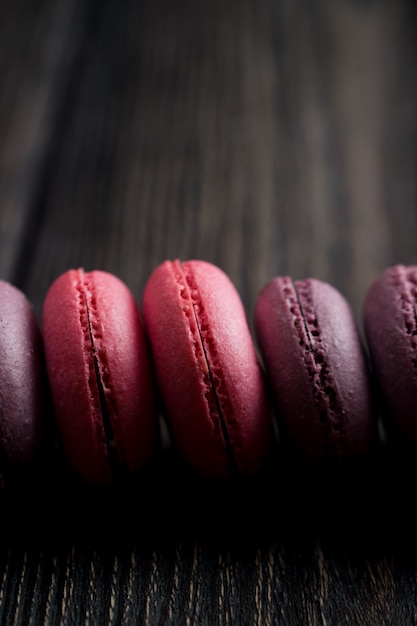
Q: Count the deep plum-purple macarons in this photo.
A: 3